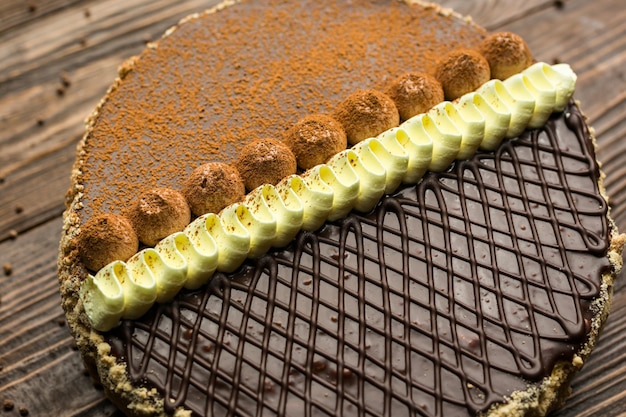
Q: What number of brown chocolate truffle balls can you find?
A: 9